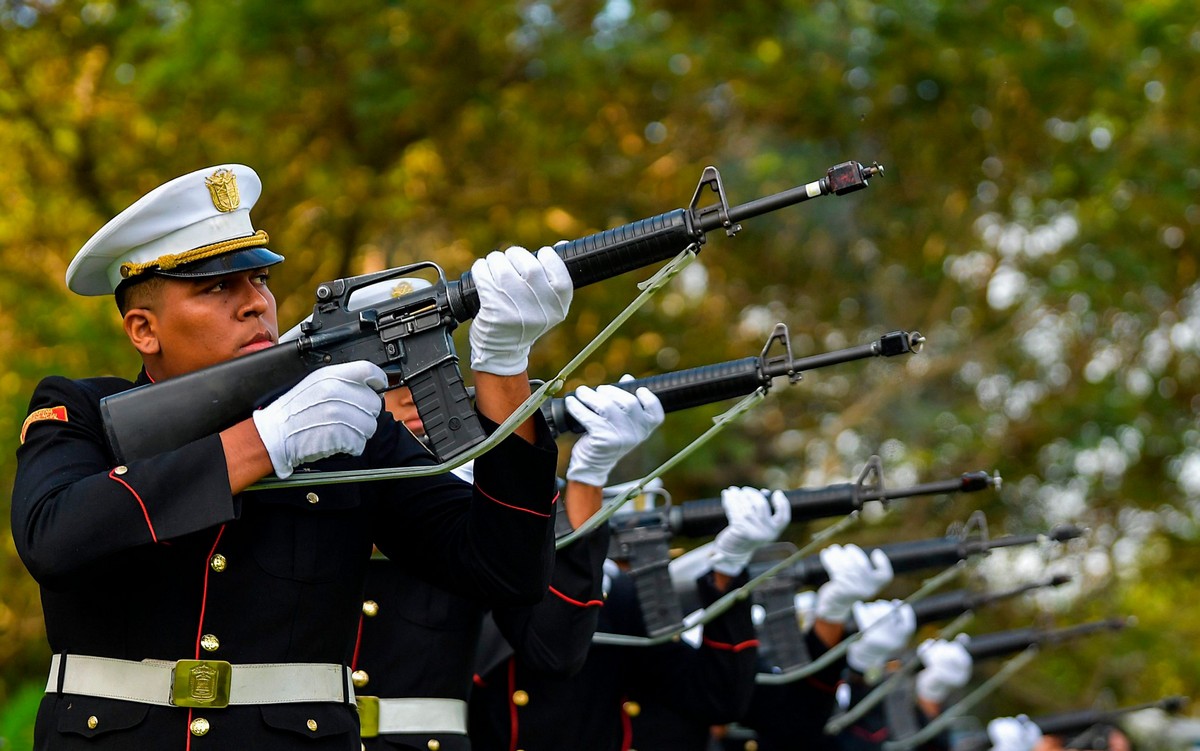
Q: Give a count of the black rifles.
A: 7